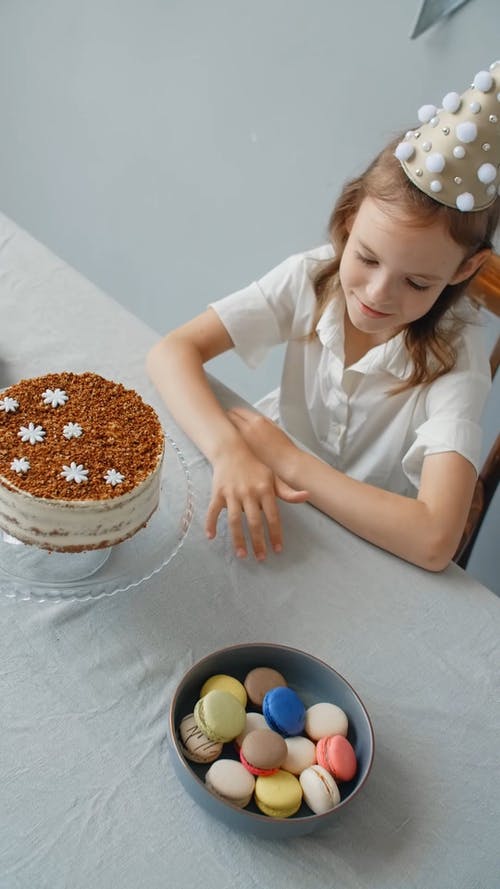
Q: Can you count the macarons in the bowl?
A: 13